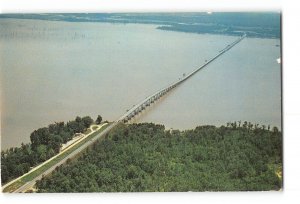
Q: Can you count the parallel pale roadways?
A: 2